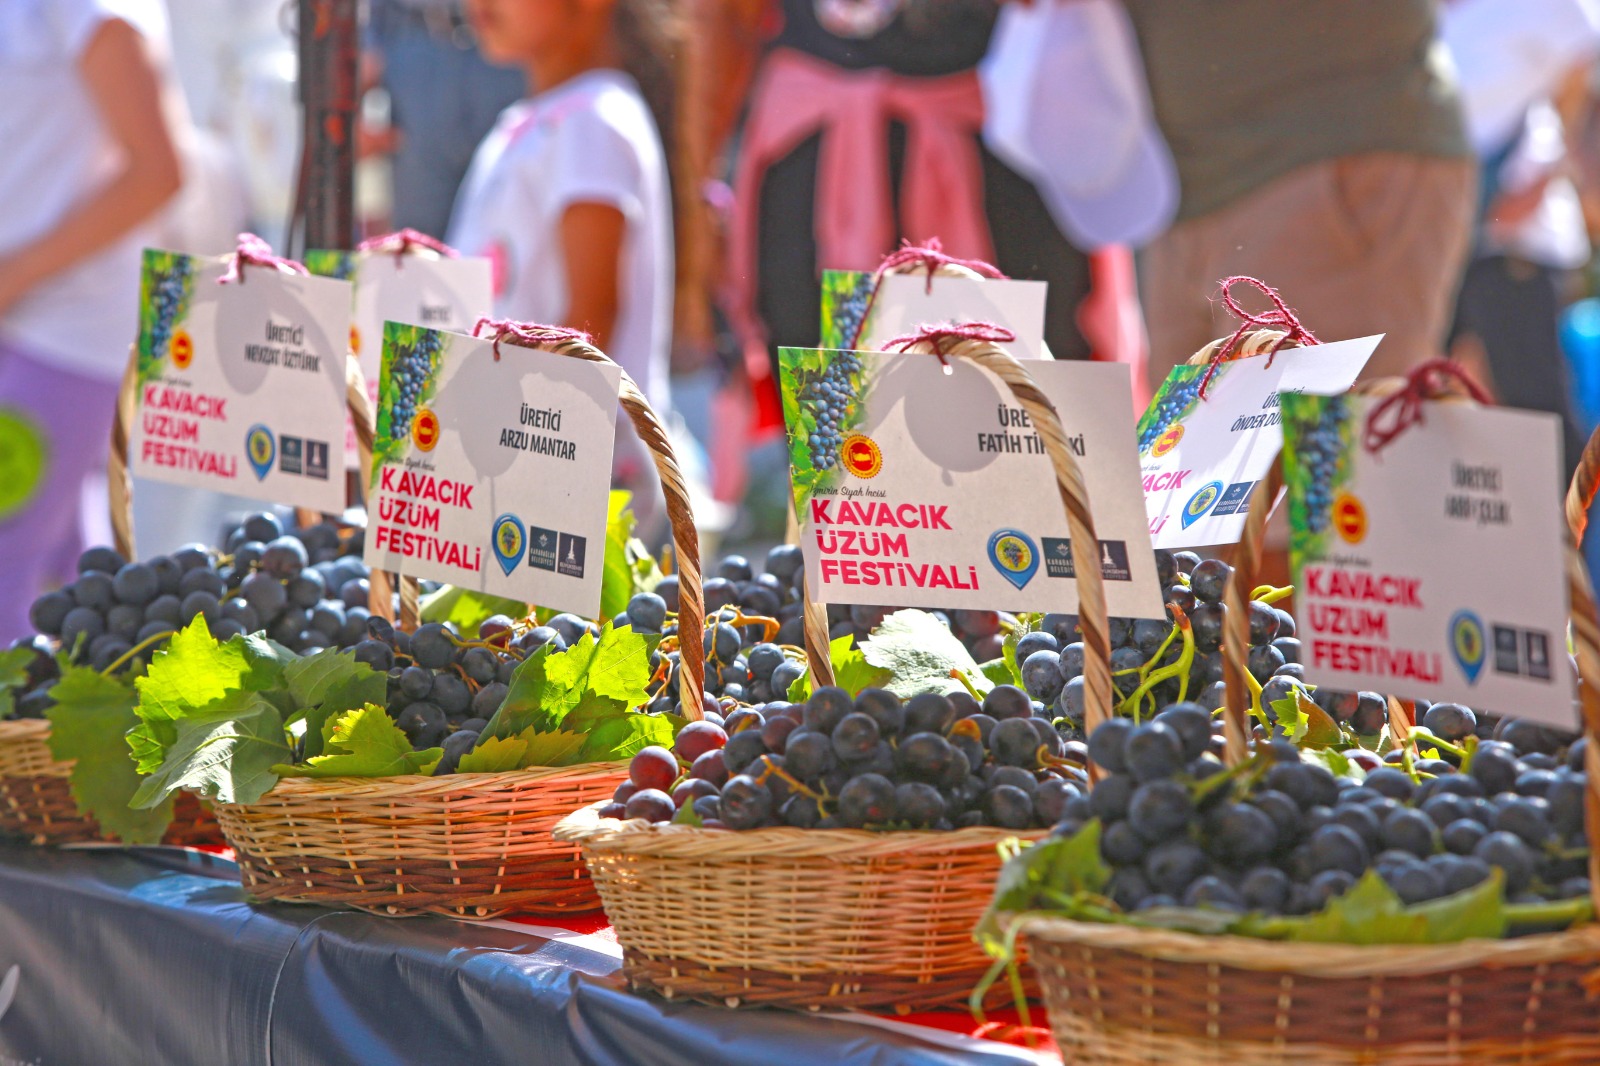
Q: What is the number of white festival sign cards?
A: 7